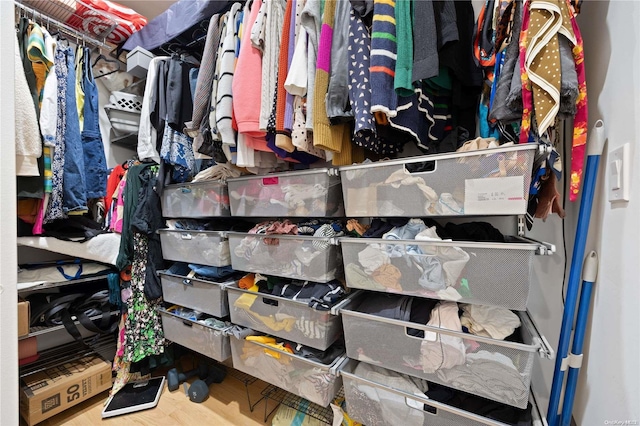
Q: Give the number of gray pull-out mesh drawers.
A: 12